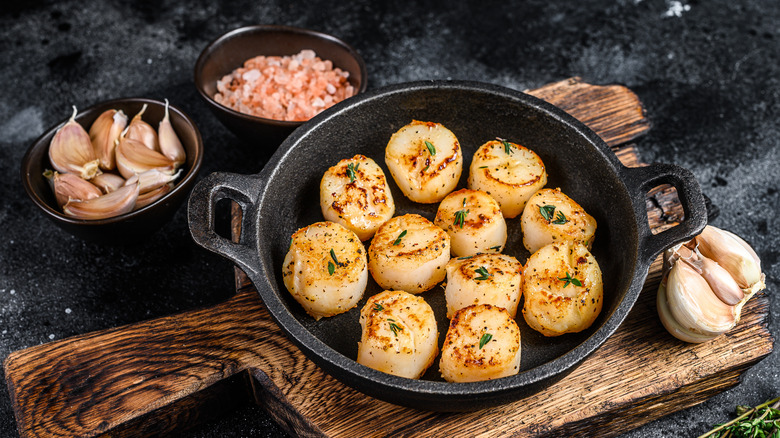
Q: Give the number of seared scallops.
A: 11